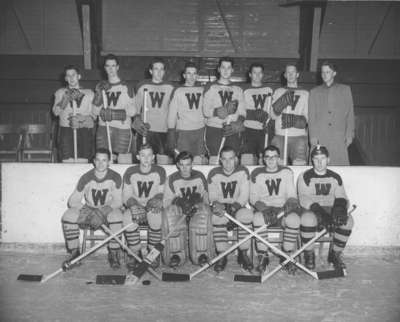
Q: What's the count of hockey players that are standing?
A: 7